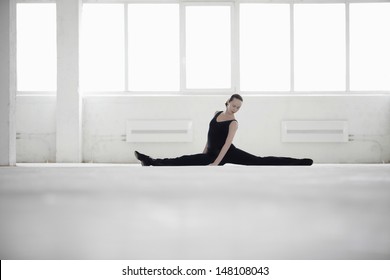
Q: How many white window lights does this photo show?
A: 7